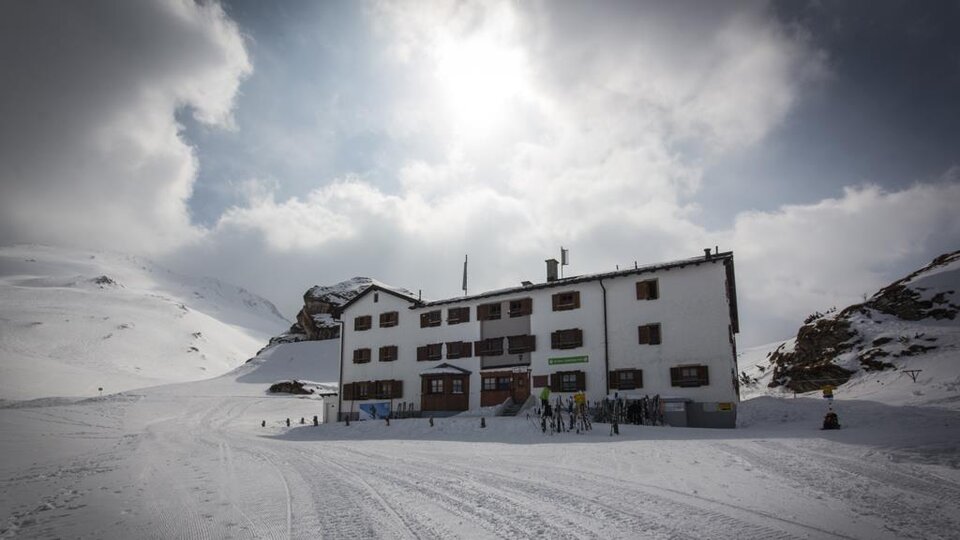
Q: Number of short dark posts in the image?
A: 8